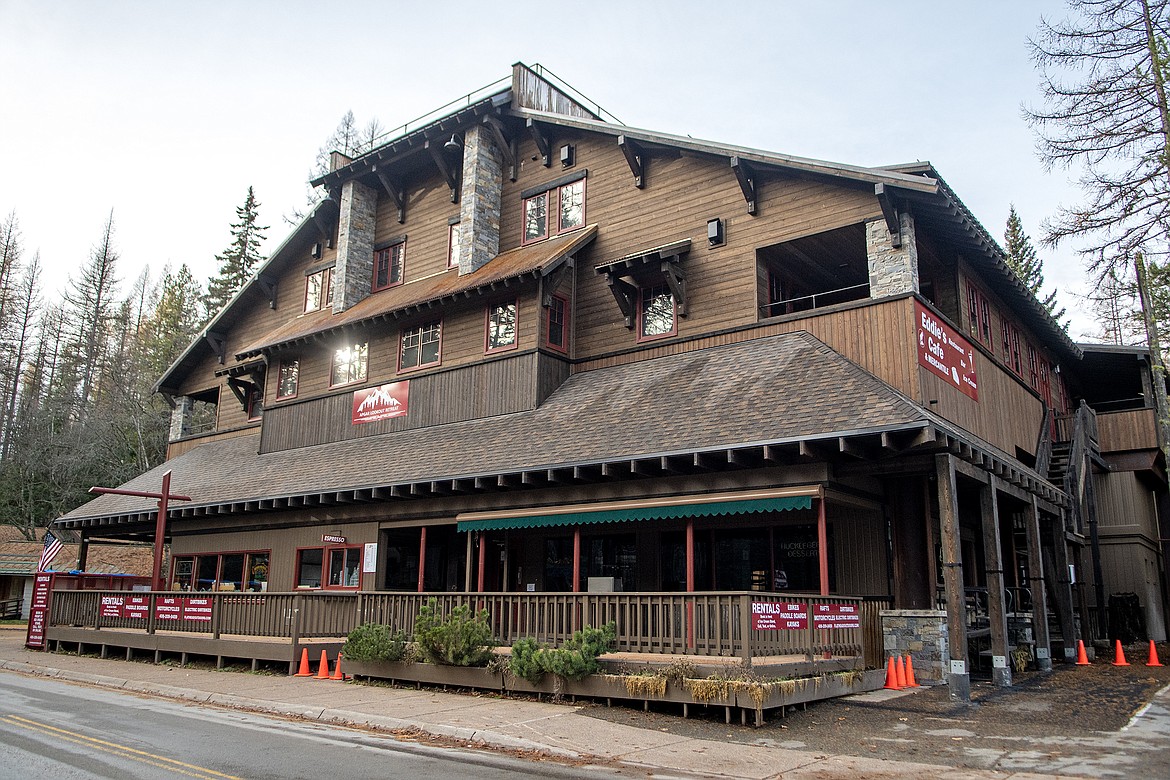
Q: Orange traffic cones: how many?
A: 9